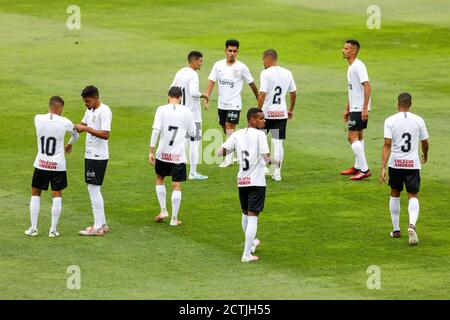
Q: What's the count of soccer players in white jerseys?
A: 9